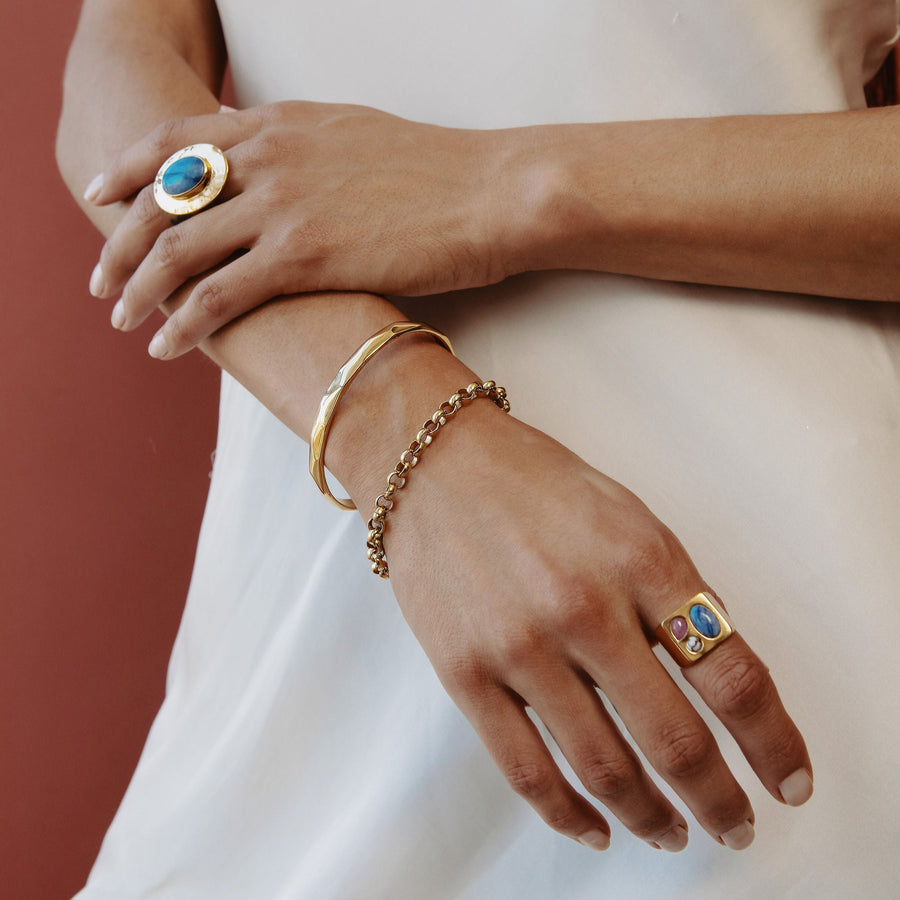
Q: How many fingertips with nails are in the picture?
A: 8